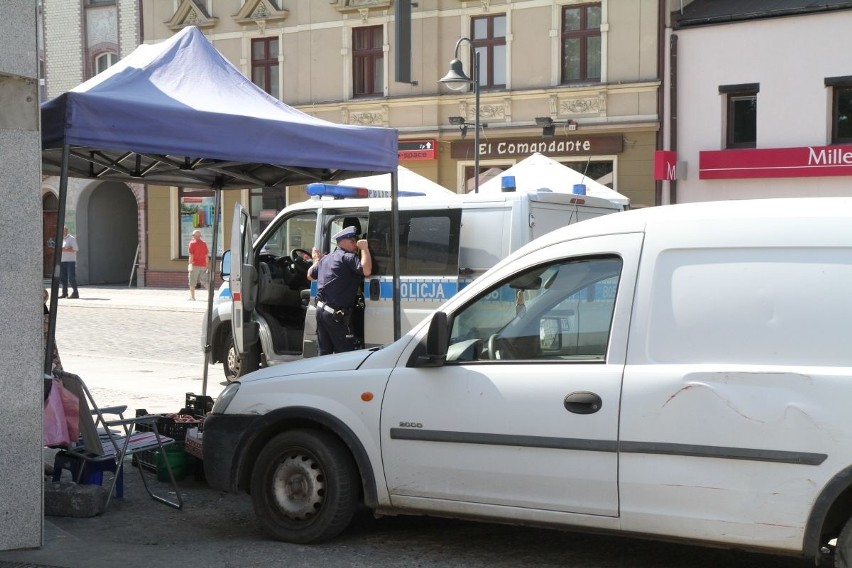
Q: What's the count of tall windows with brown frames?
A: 4